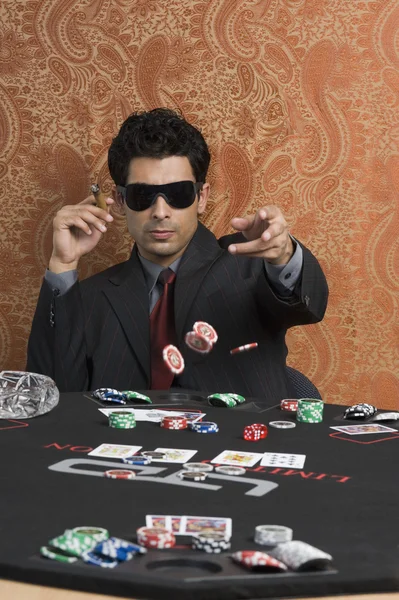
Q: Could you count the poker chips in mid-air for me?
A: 4